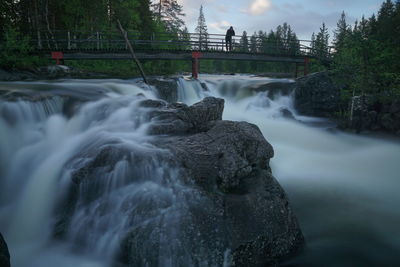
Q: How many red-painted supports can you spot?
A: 3